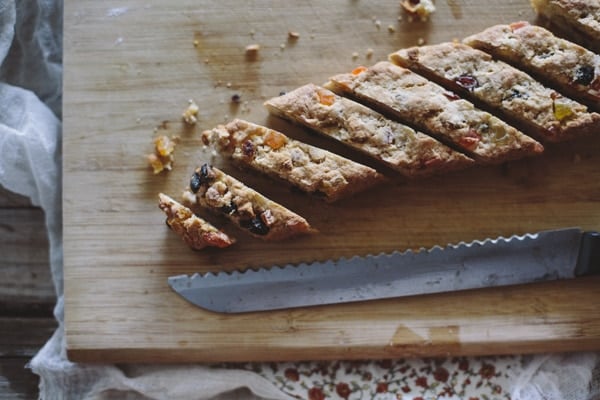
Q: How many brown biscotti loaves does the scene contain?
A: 8